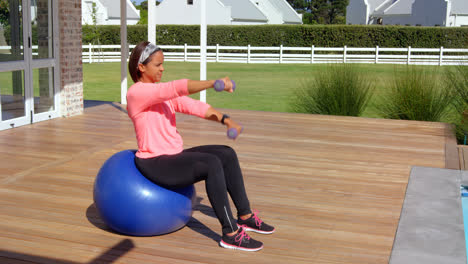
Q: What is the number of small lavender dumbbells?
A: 2